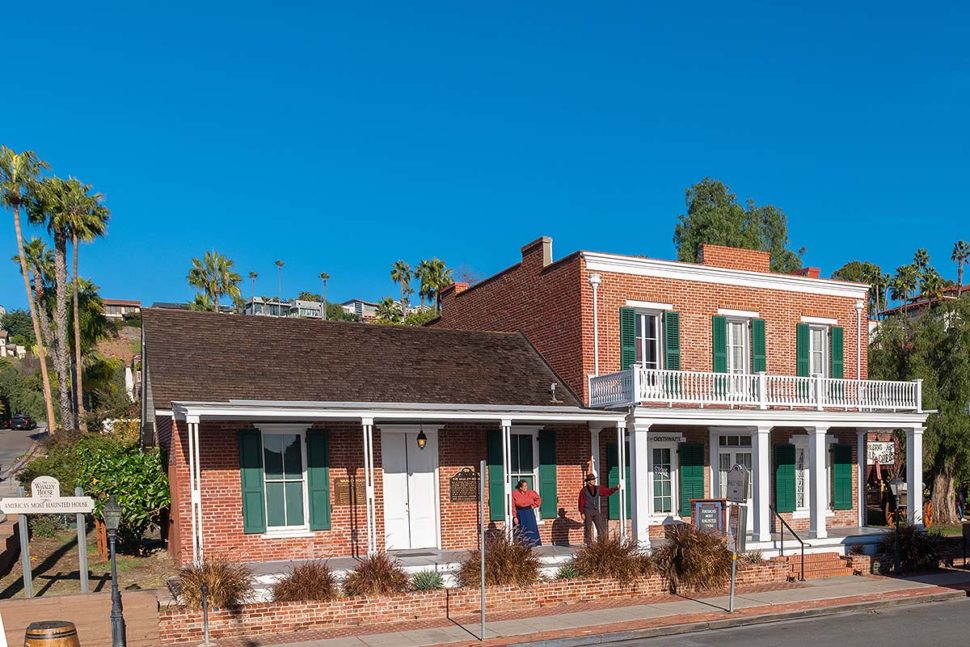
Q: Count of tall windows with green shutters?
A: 7